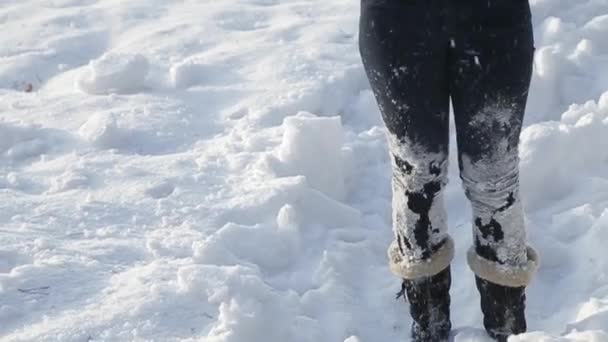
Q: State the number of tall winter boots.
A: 2